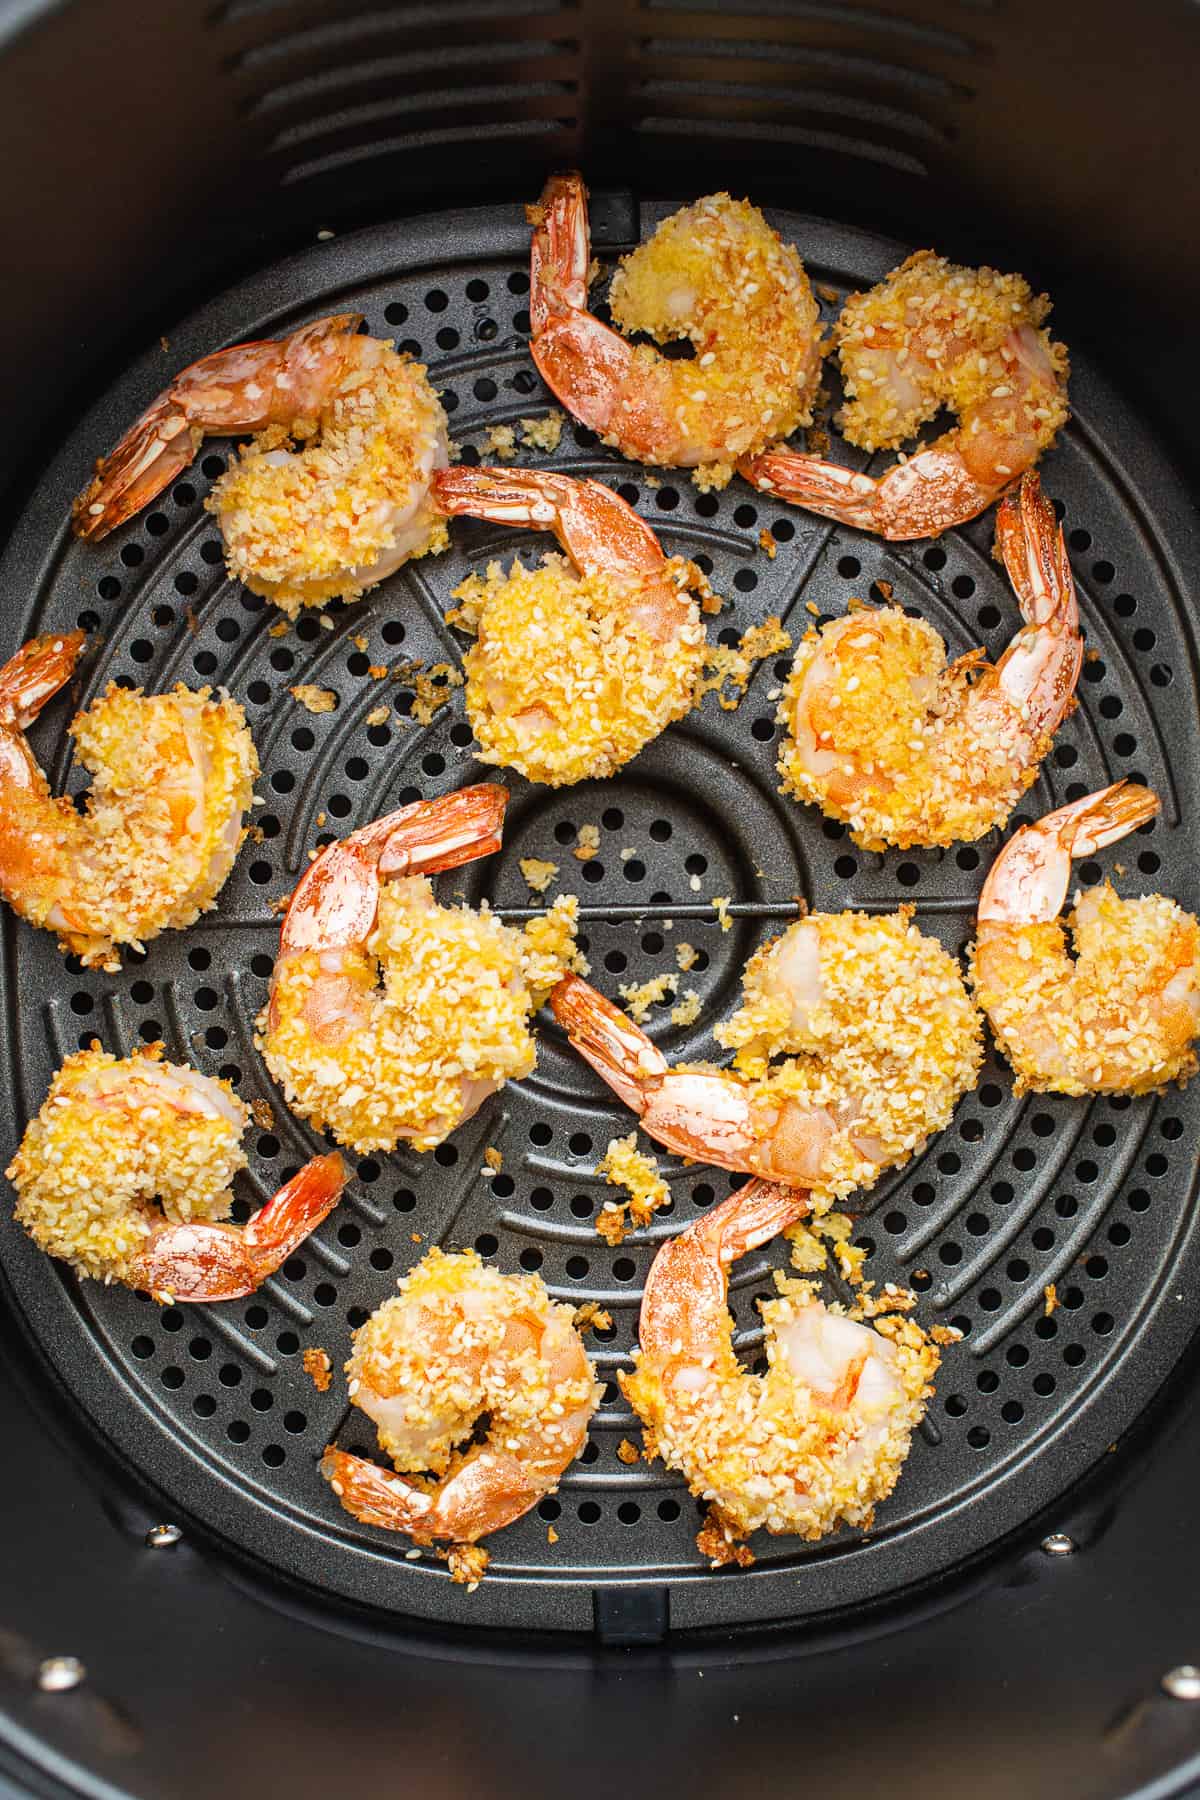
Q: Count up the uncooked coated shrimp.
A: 0